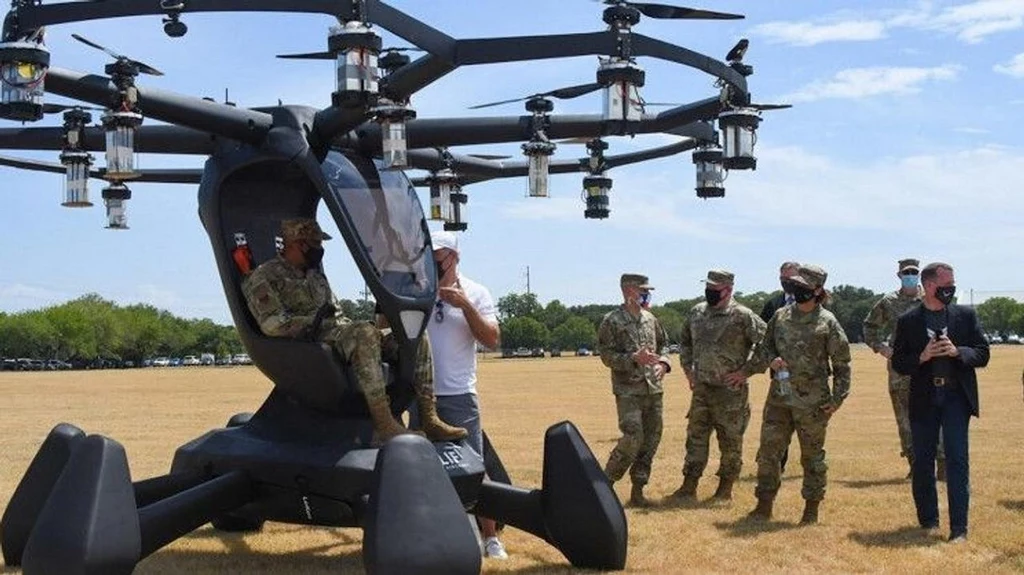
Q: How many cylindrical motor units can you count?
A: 13